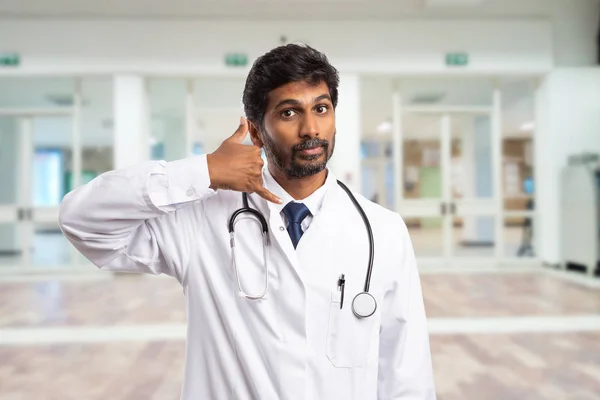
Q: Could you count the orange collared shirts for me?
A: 0